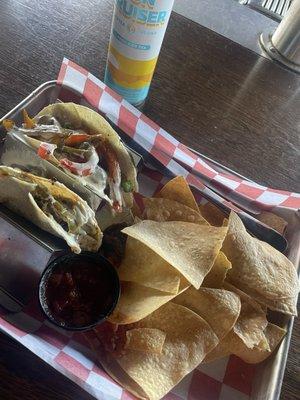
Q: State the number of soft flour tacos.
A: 2